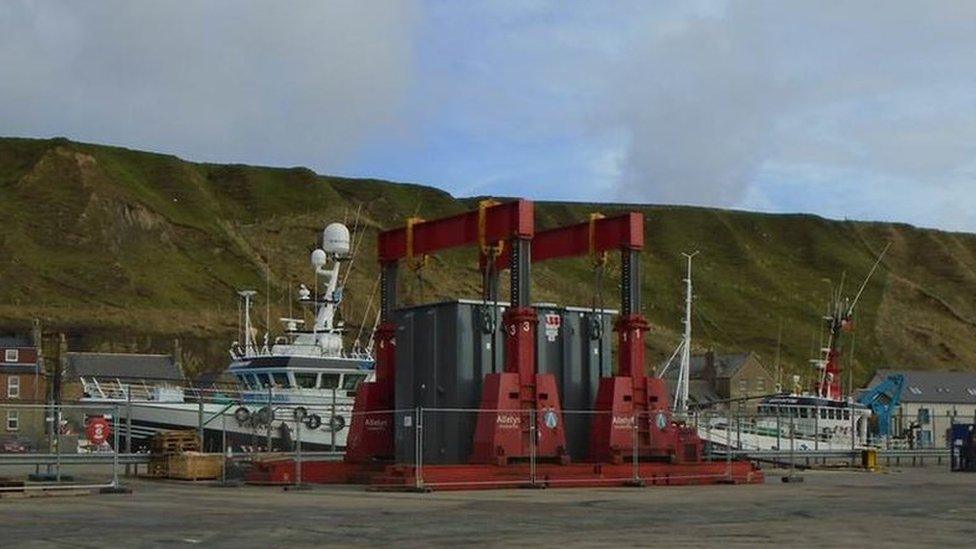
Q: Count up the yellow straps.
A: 3